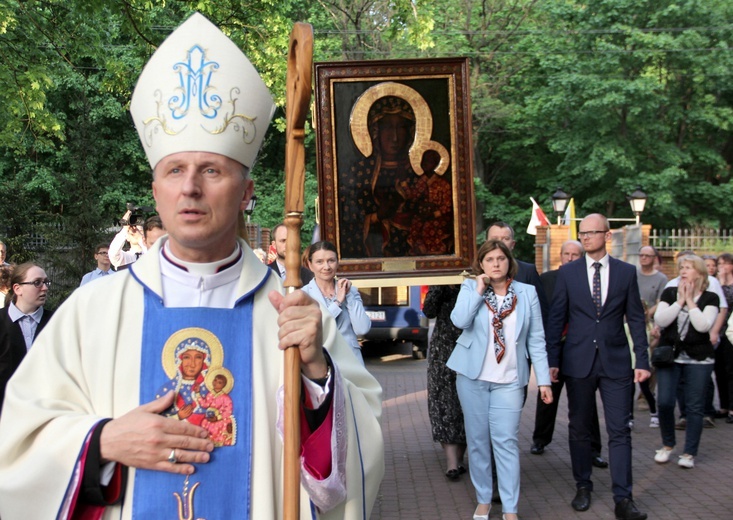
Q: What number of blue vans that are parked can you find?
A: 1